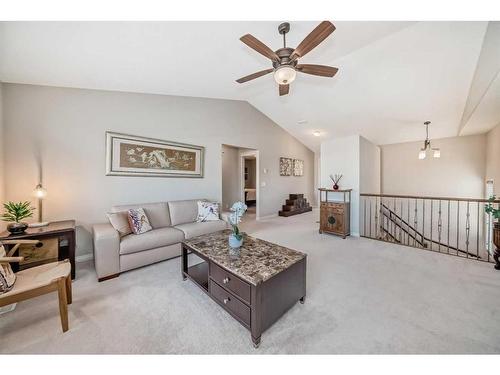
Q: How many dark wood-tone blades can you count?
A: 5